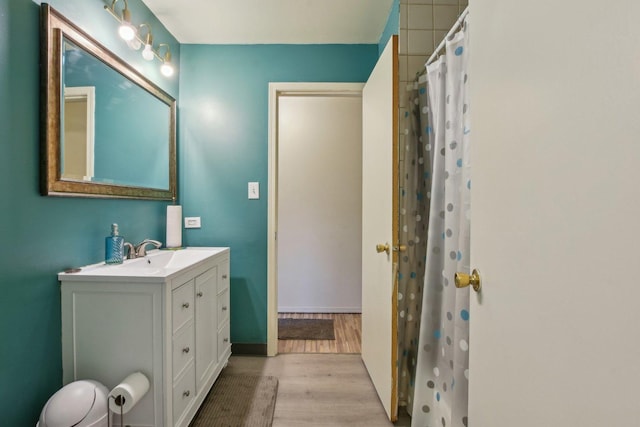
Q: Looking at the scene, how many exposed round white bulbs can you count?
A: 3